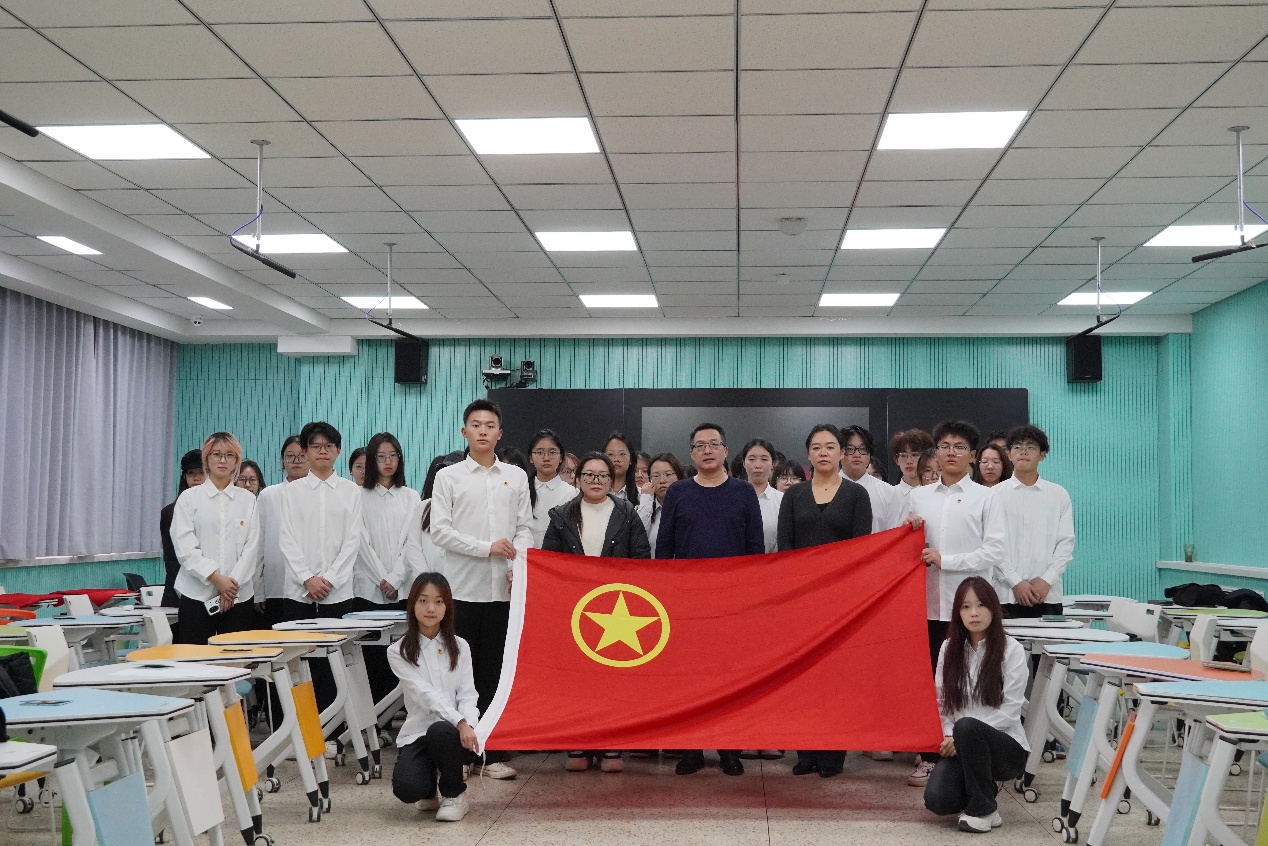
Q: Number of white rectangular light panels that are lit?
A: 13